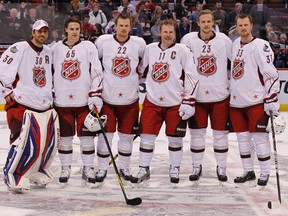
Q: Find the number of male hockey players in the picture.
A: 6